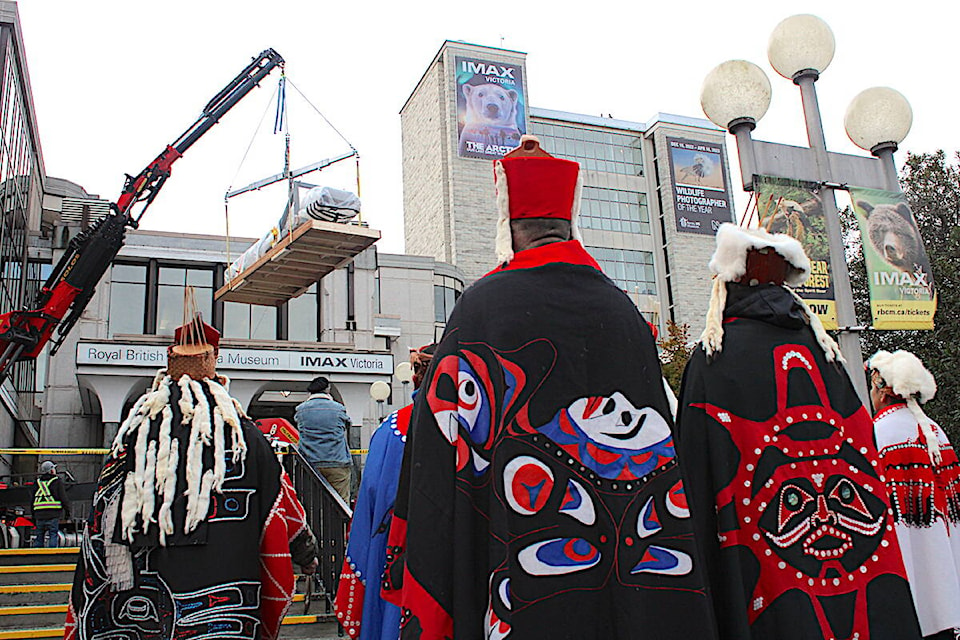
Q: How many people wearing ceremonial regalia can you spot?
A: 5